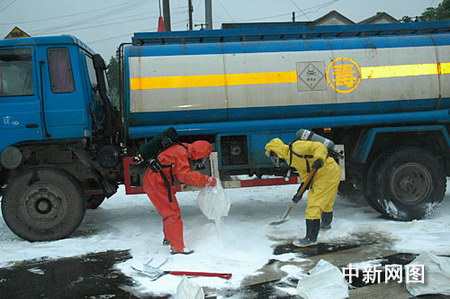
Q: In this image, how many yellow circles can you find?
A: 1